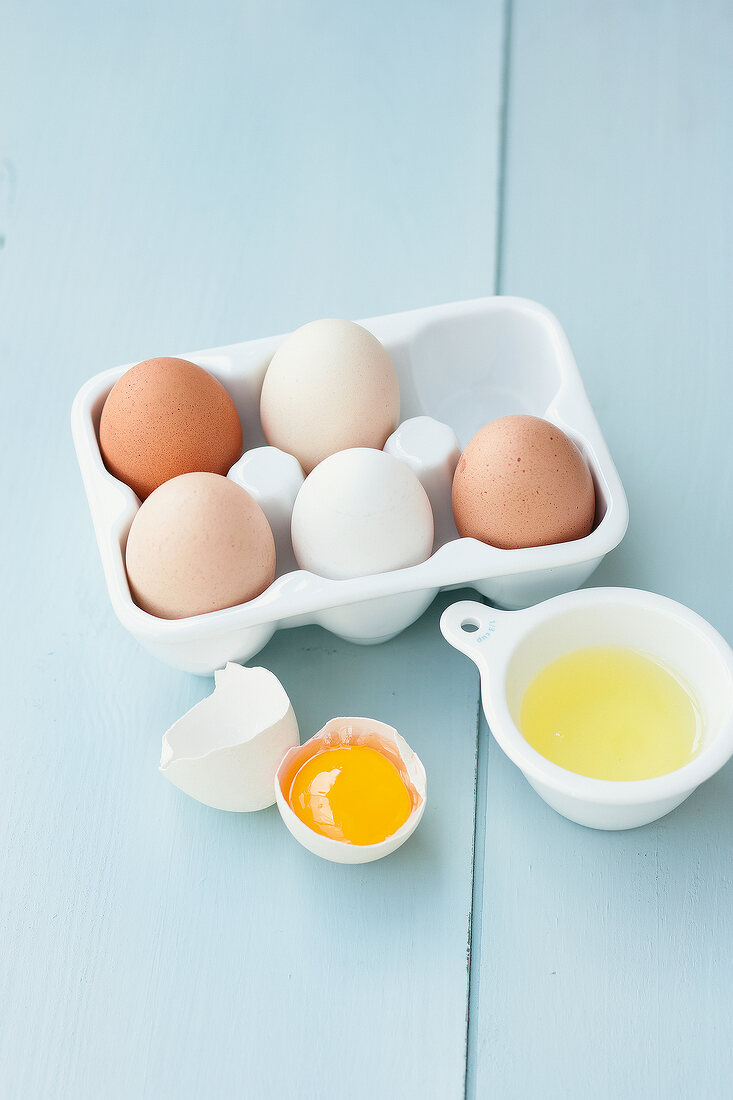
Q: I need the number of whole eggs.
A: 5